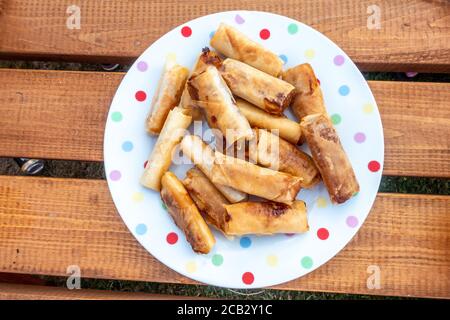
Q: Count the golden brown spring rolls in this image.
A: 15